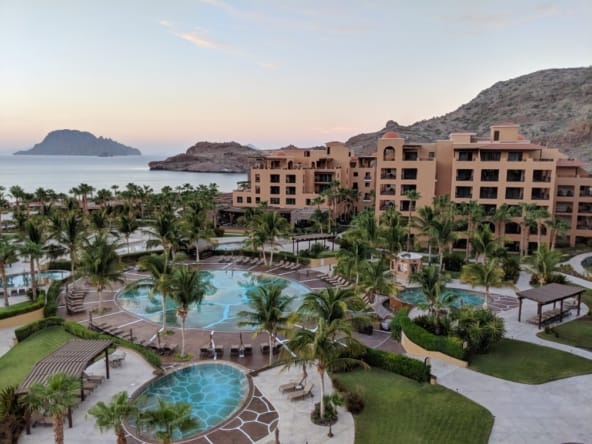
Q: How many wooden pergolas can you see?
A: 3